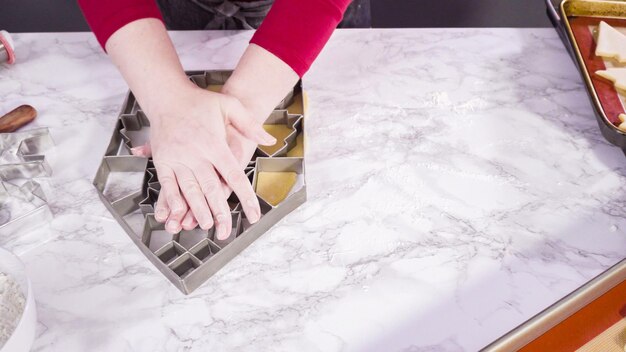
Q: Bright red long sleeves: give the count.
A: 2